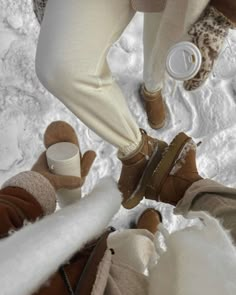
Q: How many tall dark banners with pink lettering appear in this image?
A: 0